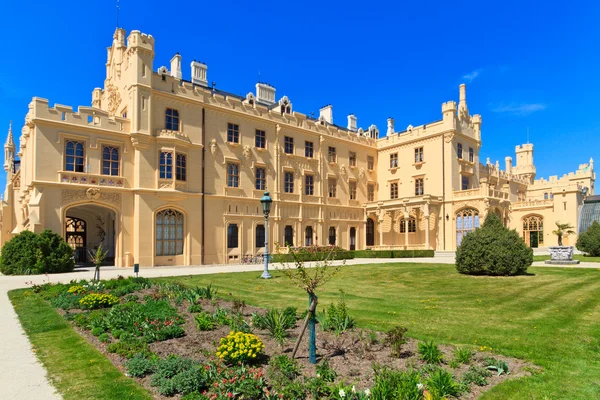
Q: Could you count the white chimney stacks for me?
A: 6